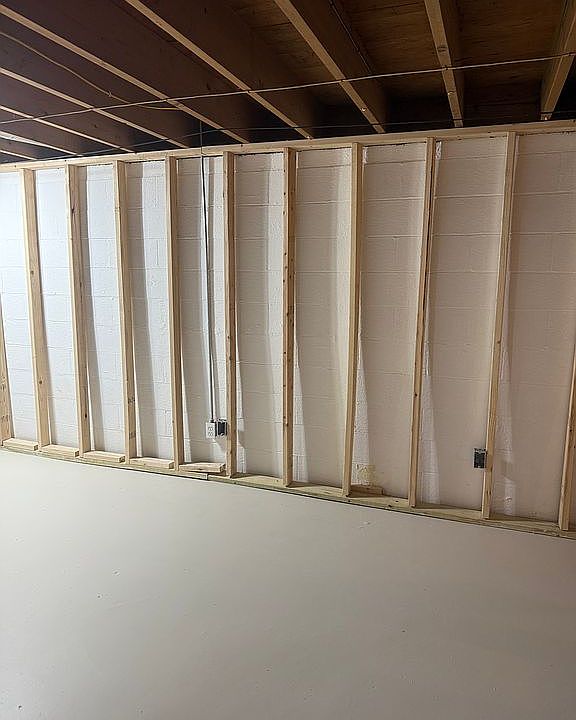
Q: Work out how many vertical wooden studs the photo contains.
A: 11